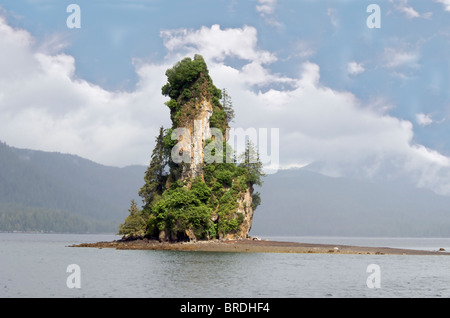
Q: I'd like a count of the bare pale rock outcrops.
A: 2